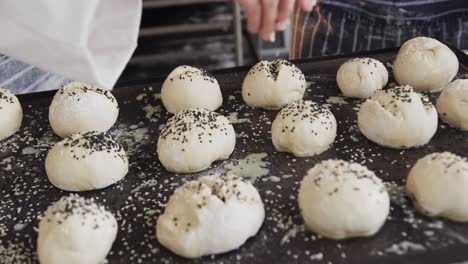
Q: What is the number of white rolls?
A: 15